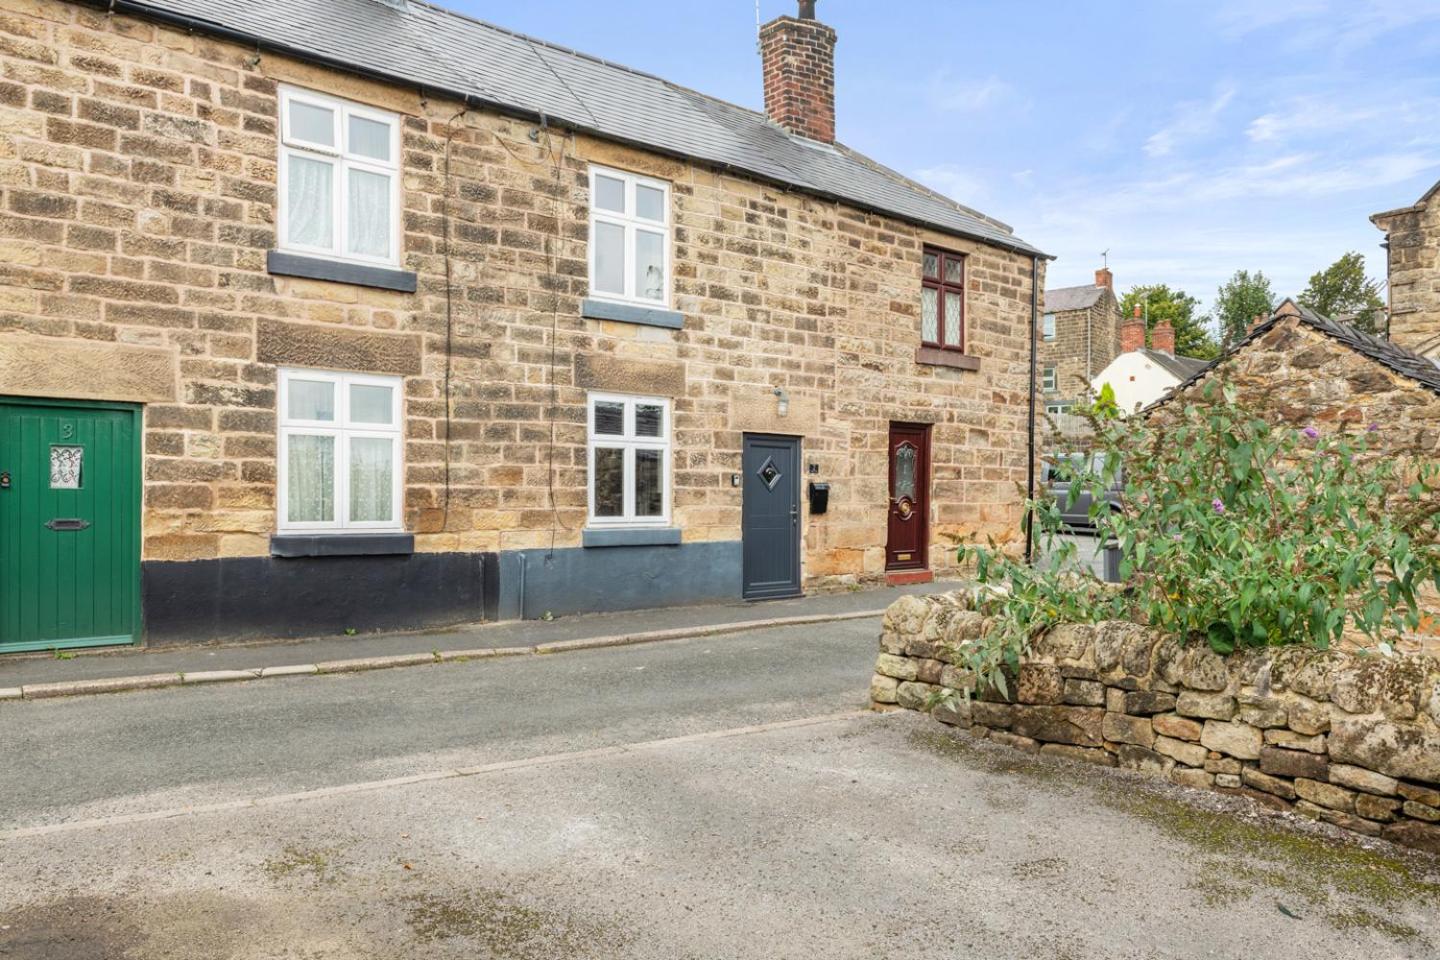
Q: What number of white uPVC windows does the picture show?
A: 4